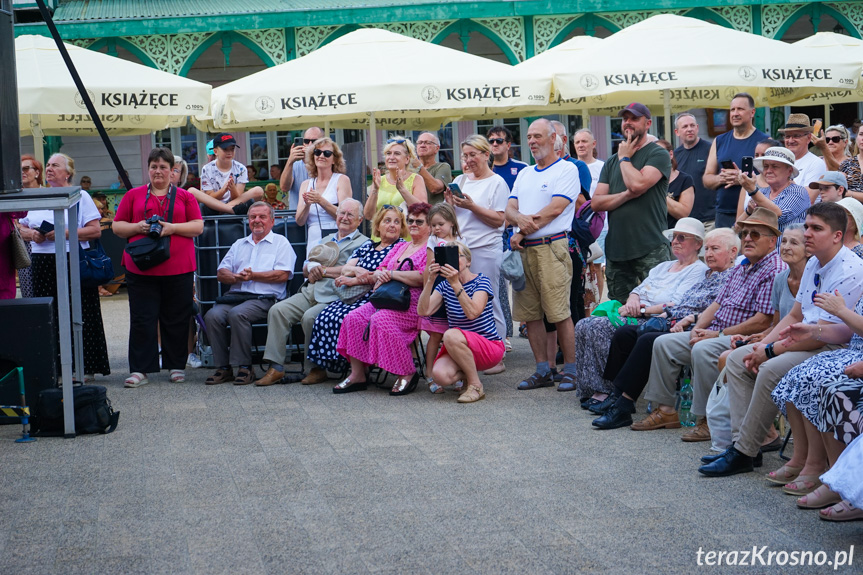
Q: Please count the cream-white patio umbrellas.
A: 5